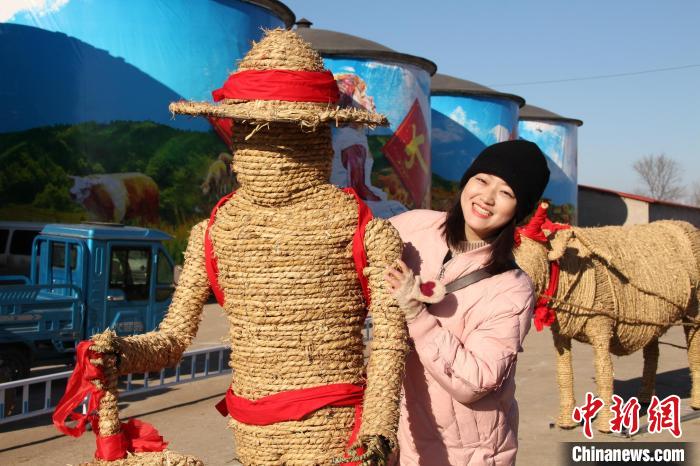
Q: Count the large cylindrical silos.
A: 4